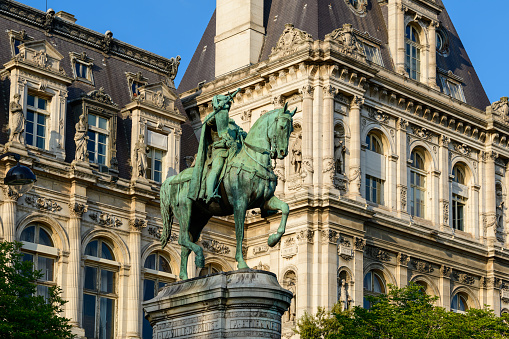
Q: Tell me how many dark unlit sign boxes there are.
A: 0